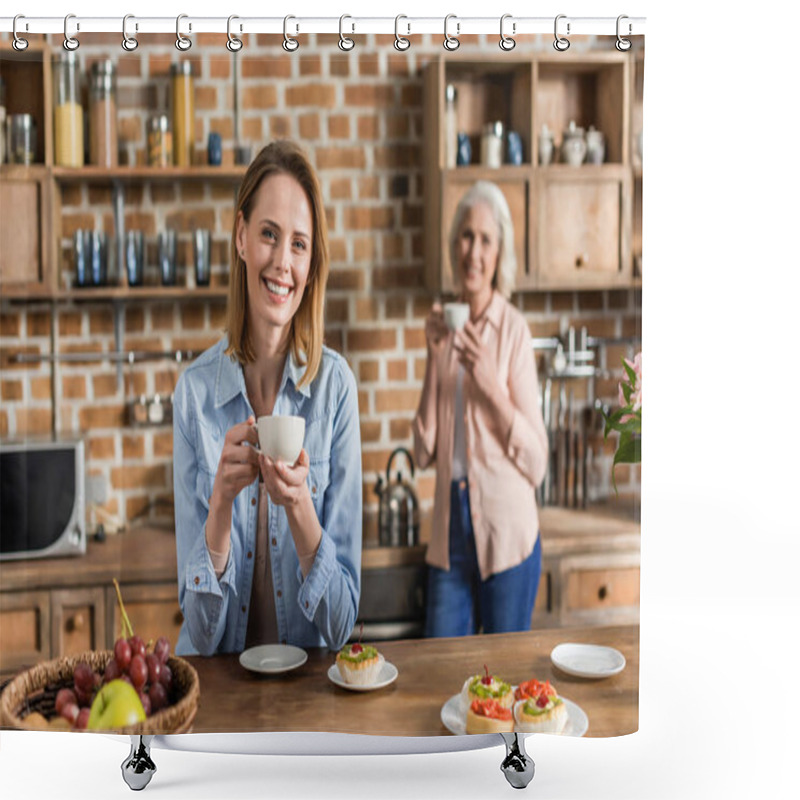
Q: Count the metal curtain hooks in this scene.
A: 12